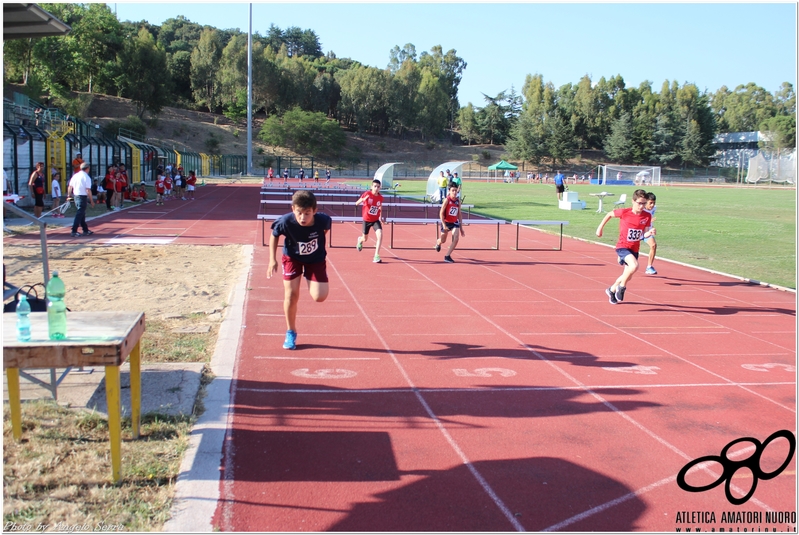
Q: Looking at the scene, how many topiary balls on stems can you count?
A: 0